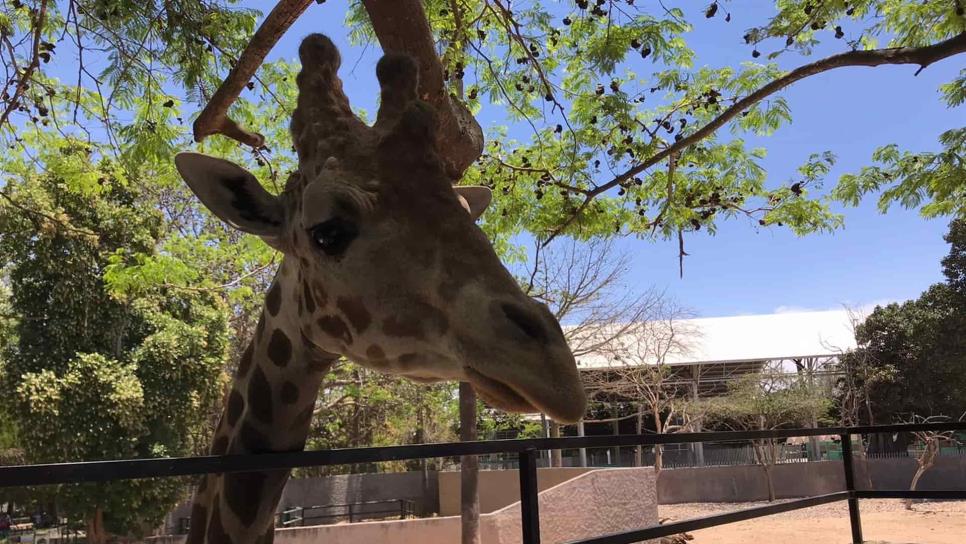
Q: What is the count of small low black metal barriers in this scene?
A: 1